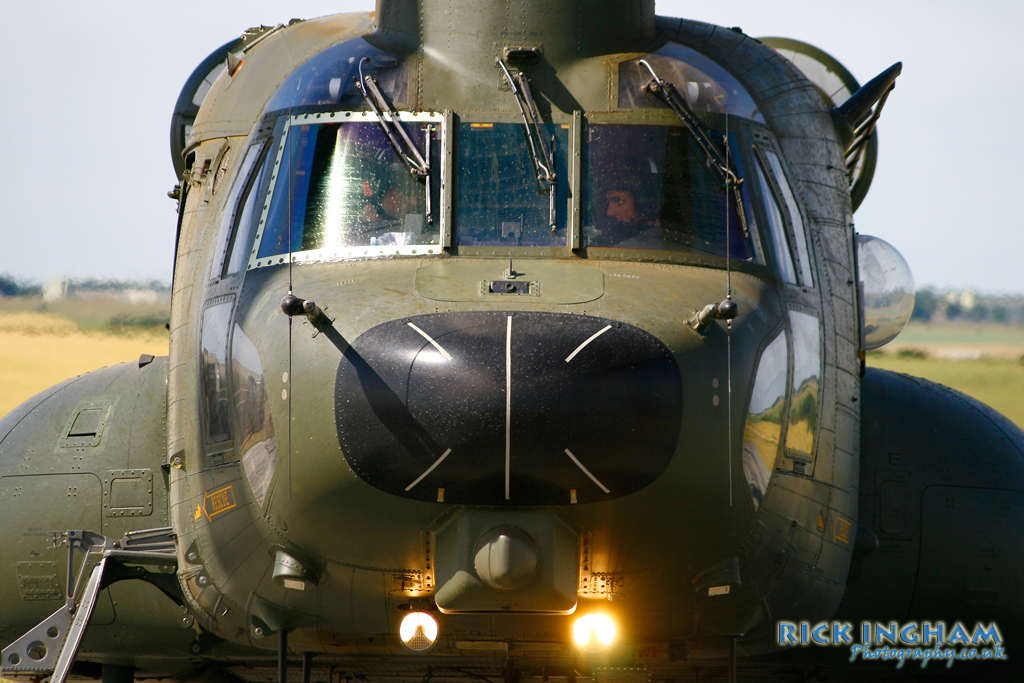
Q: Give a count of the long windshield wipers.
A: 3